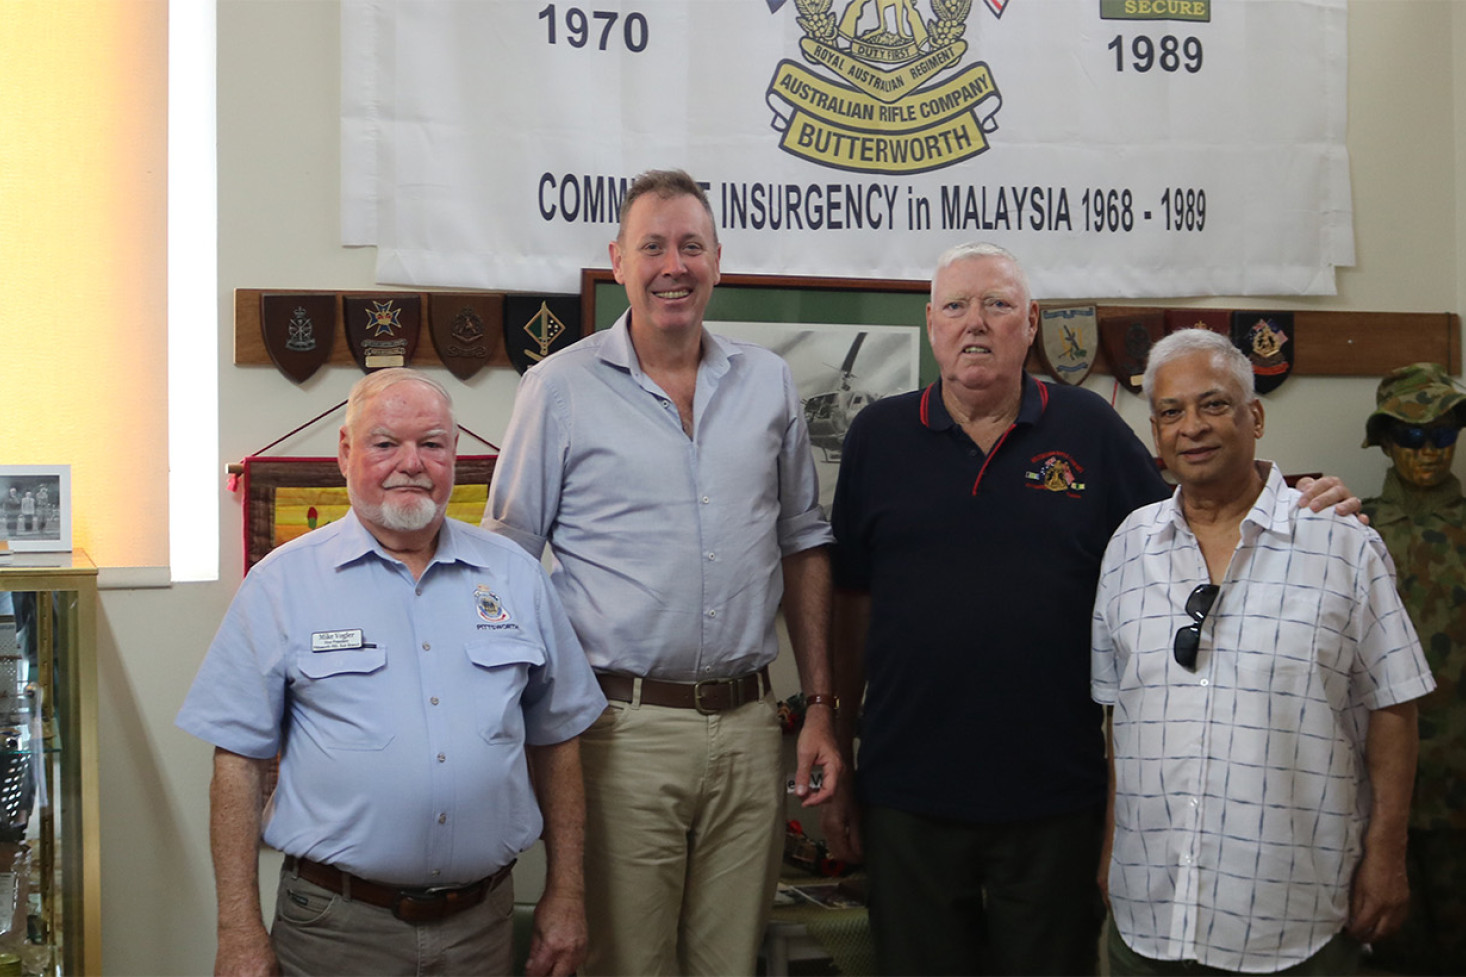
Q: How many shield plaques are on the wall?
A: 8